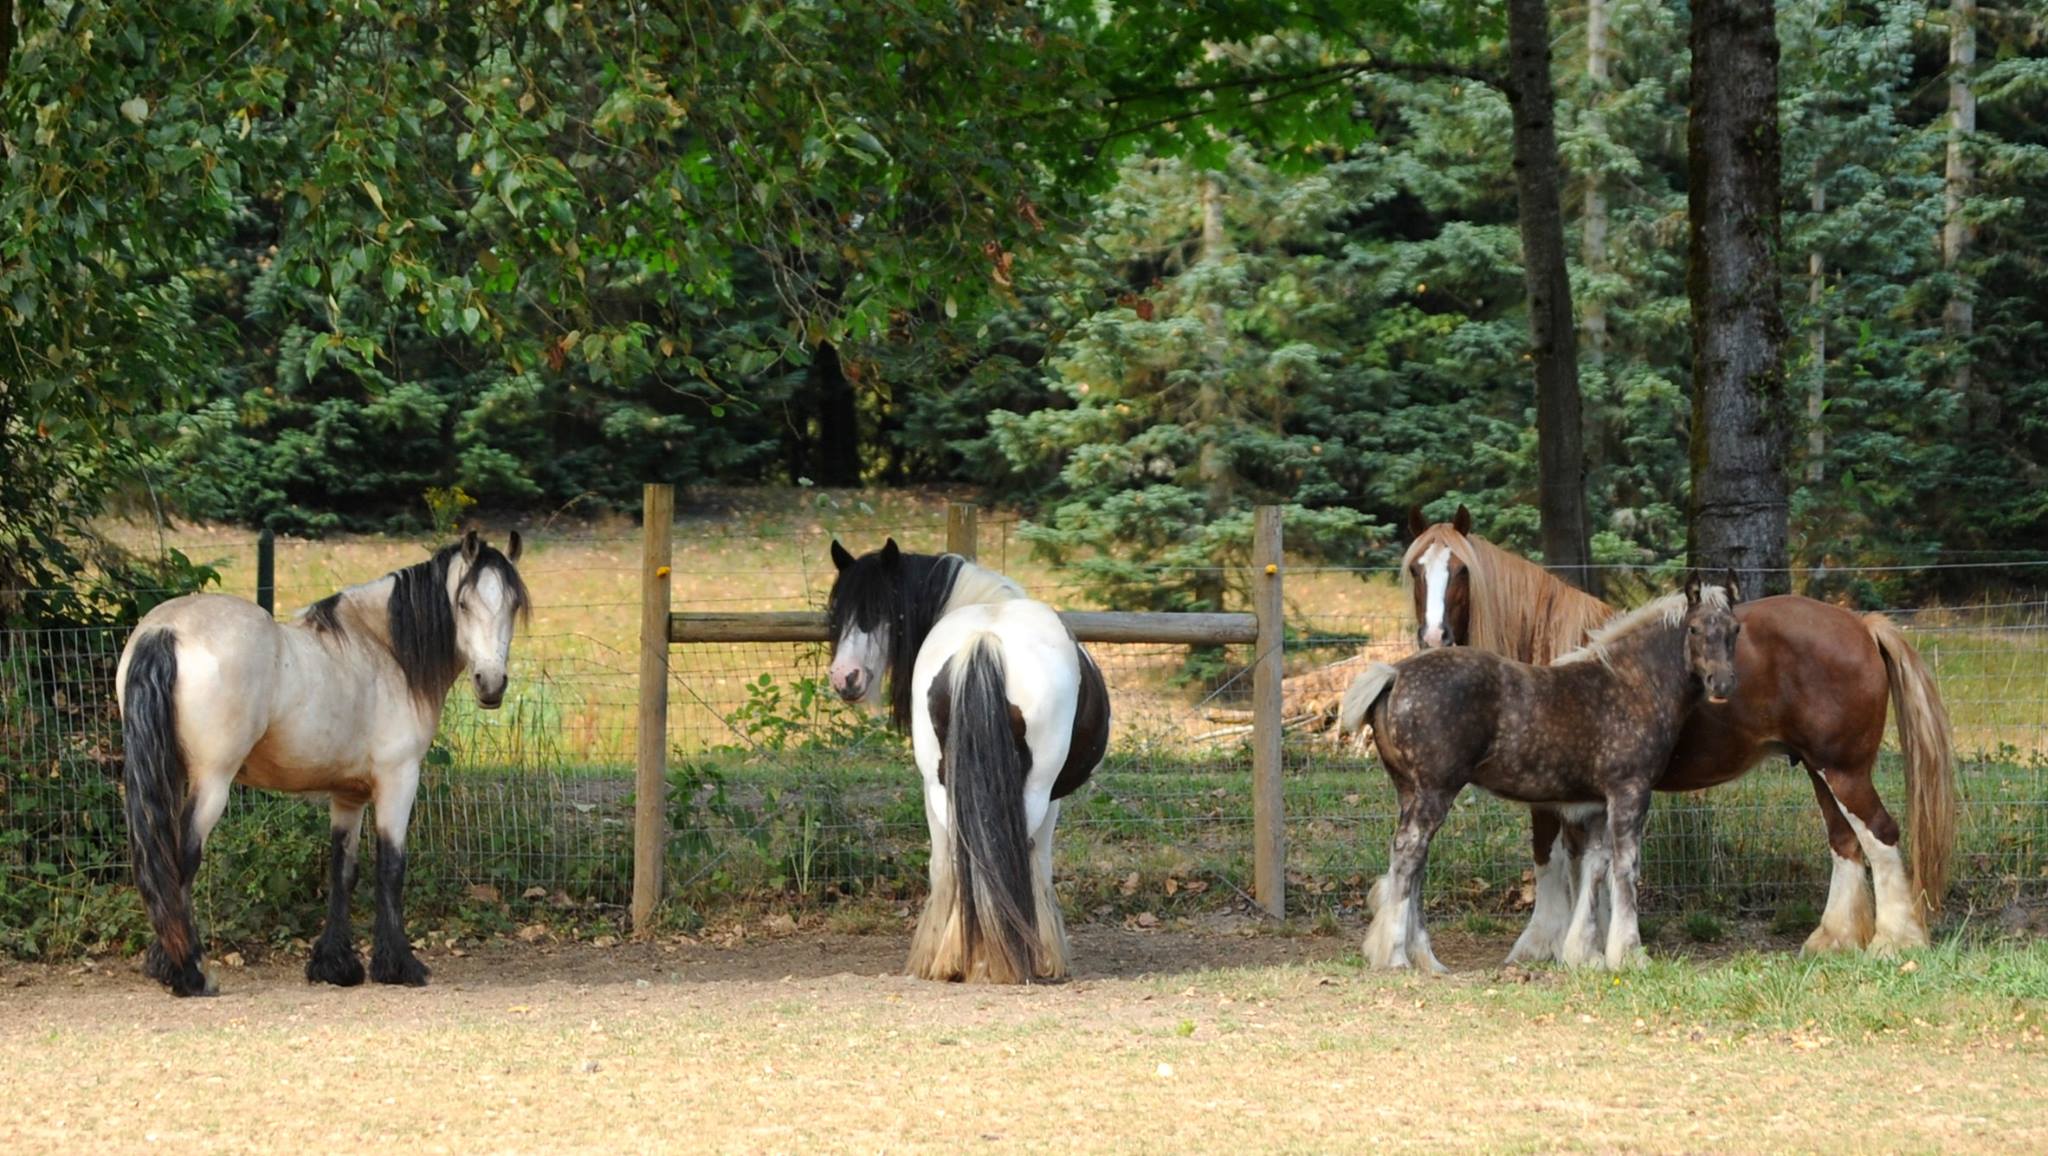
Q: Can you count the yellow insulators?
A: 2